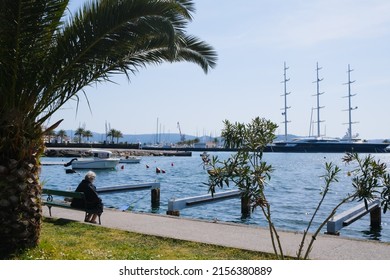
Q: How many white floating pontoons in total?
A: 3